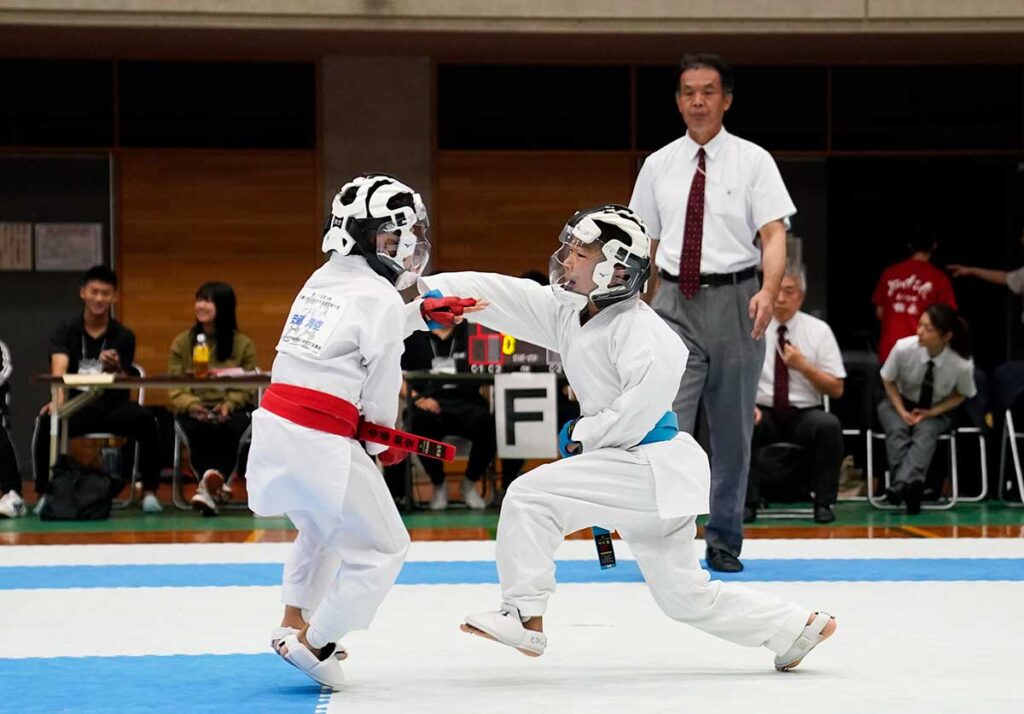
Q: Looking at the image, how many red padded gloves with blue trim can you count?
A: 1